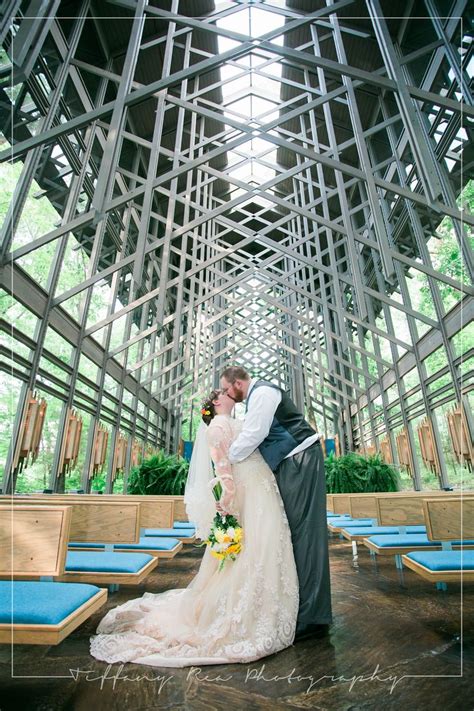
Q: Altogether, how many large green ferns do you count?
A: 2